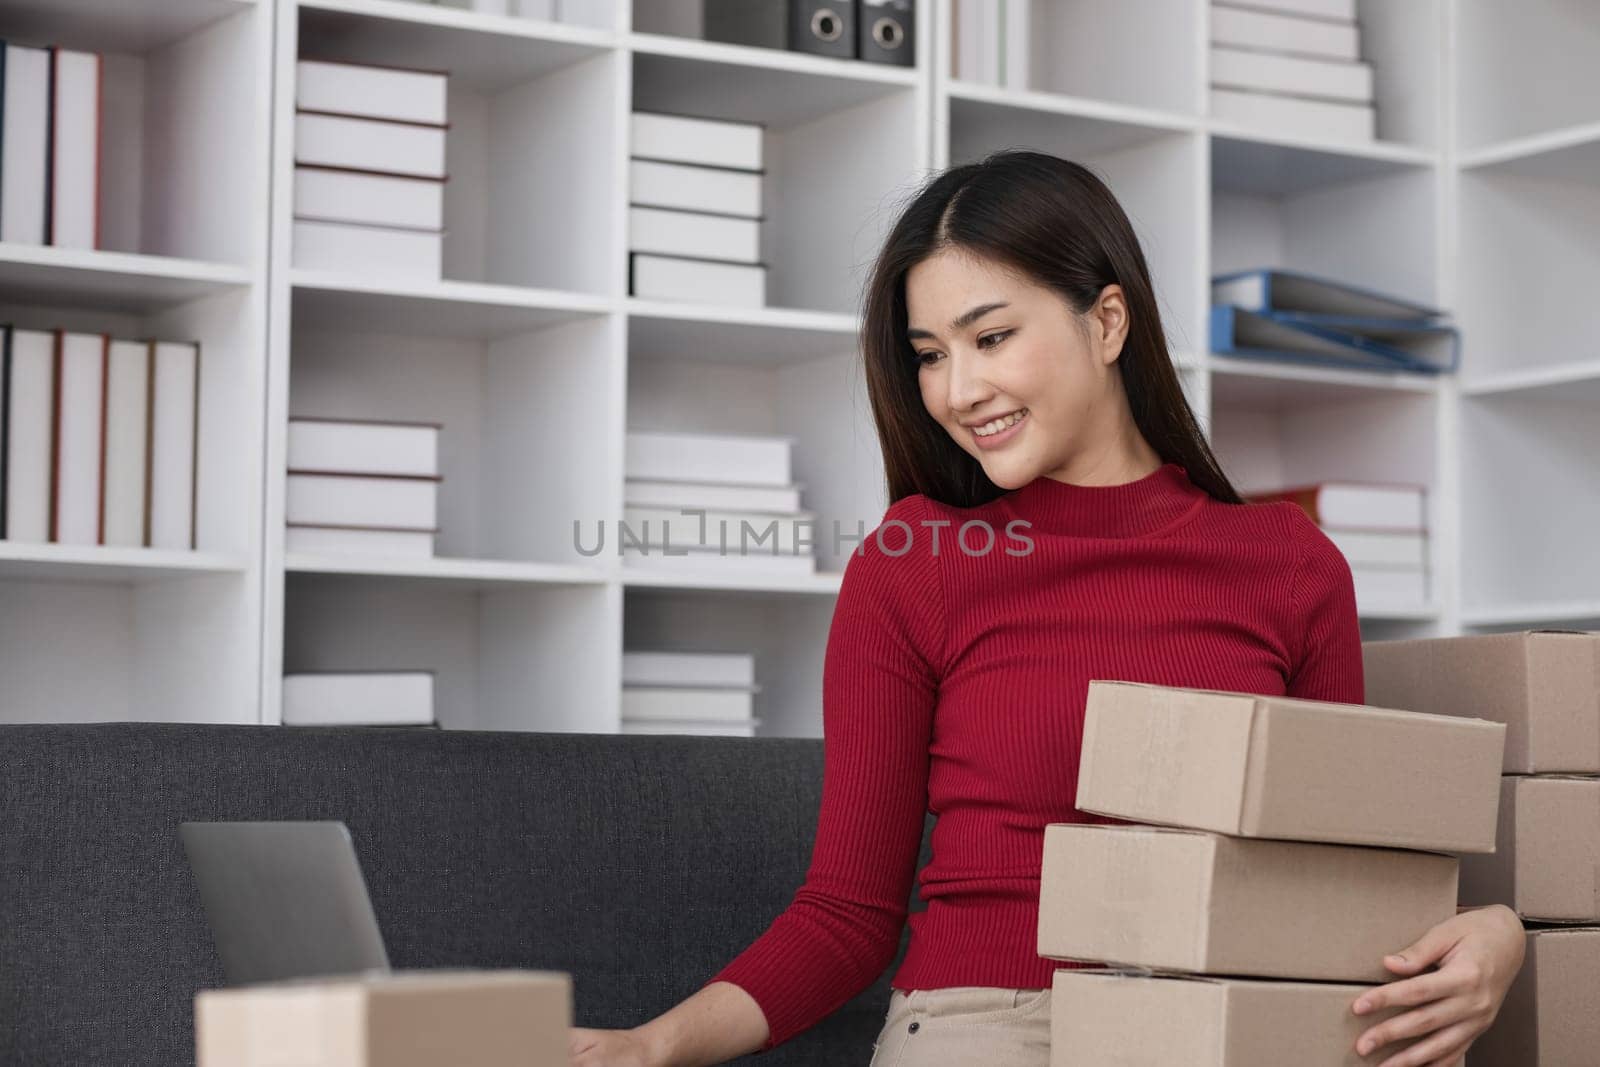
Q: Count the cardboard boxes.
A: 7